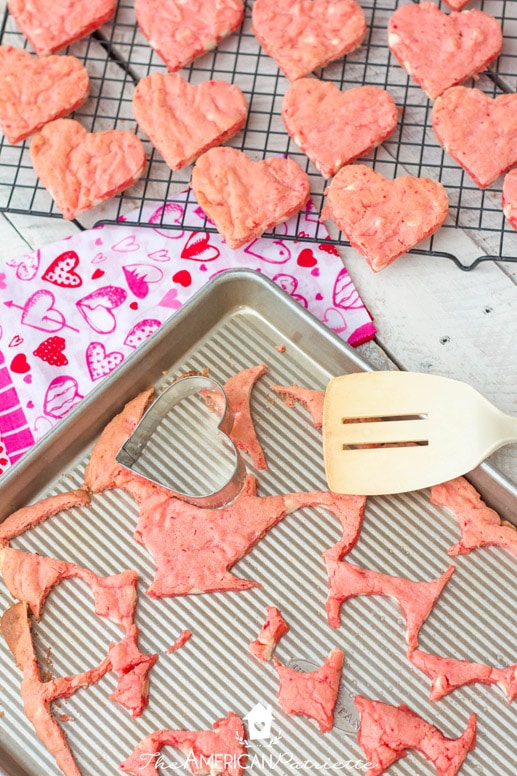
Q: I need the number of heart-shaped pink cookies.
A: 13